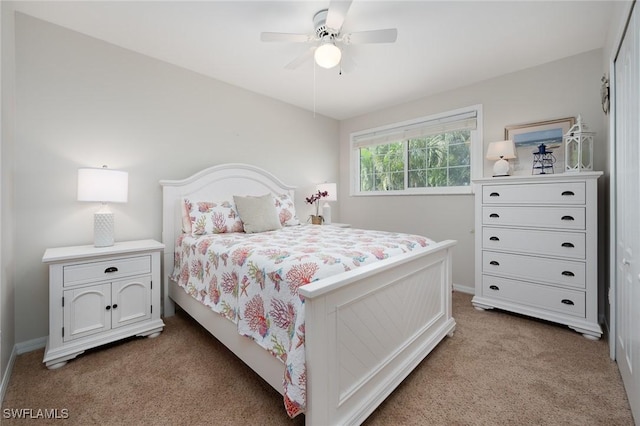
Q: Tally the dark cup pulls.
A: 11